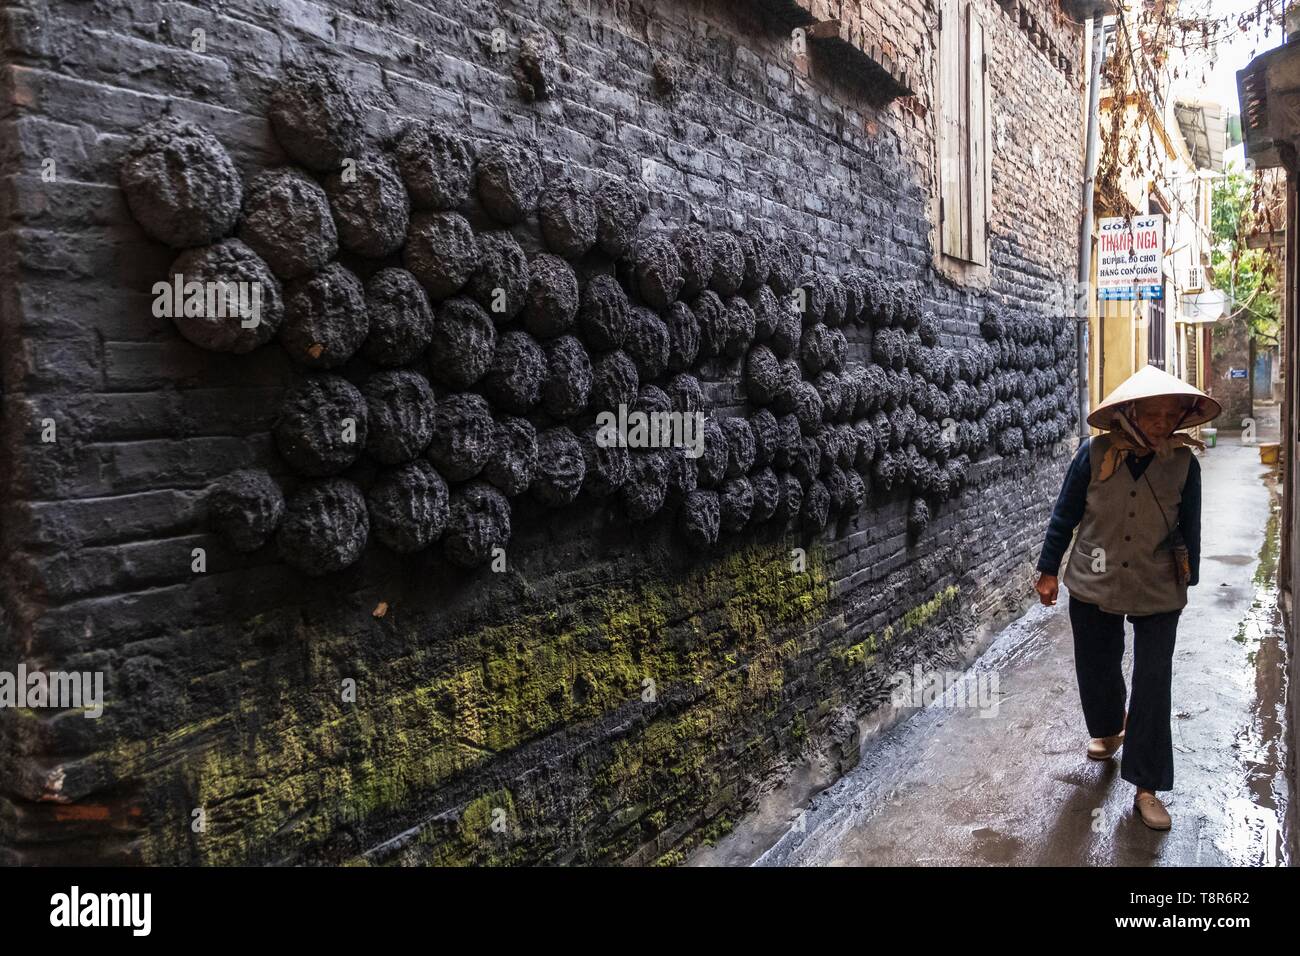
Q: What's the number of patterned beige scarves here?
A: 1